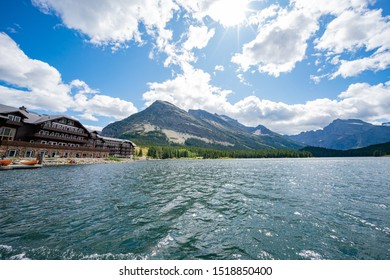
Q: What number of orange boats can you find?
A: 2